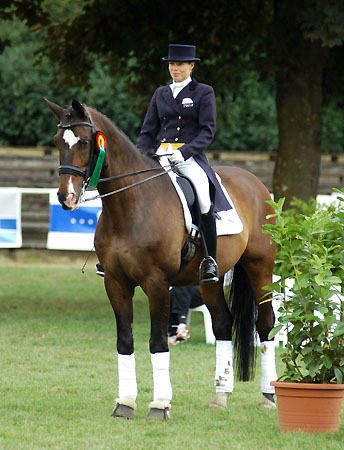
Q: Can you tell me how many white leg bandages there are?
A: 4